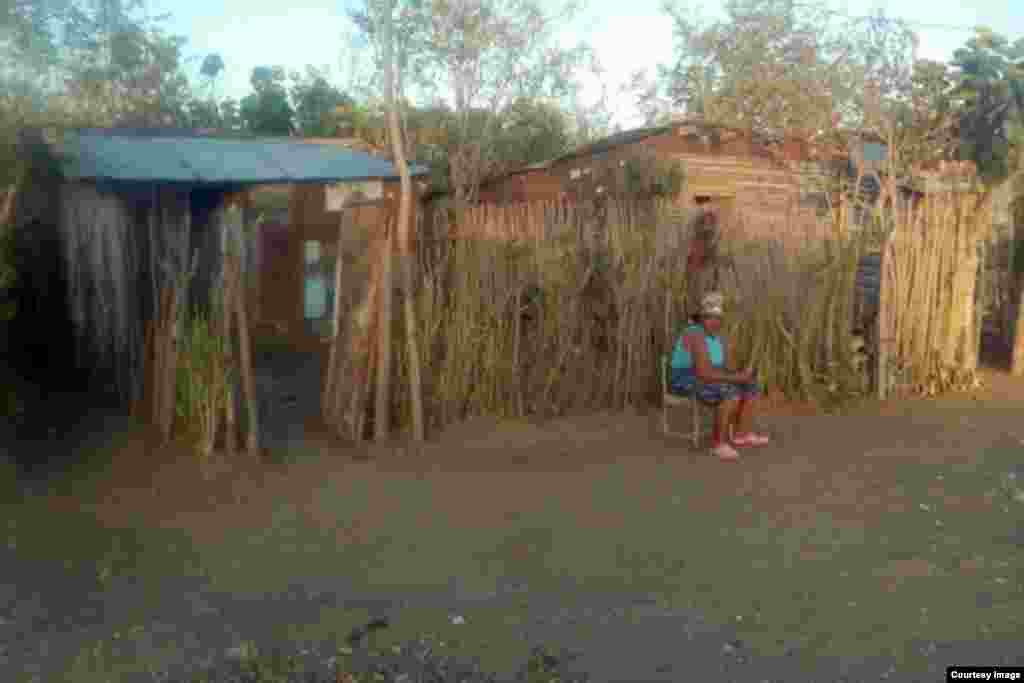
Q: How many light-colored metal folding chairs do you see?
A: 1